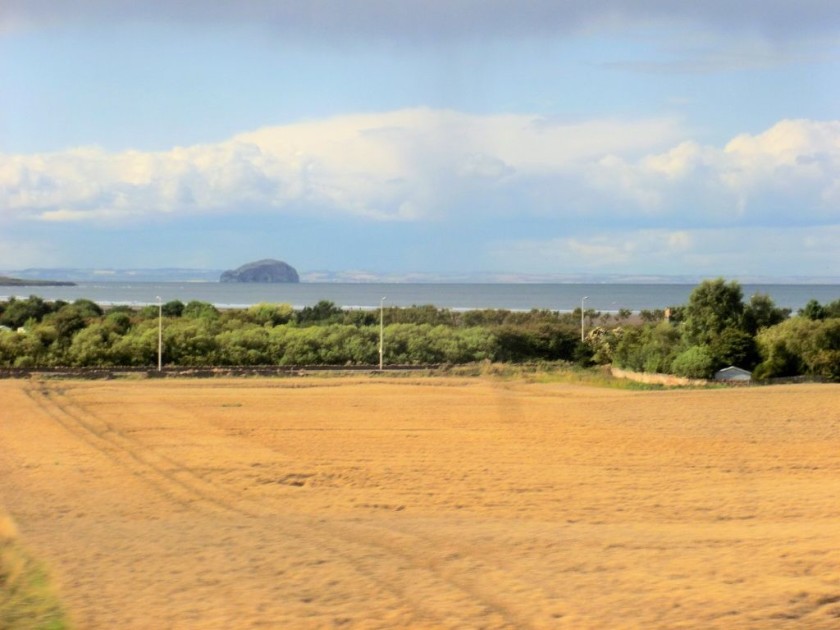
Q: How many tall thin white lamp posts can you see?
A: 3